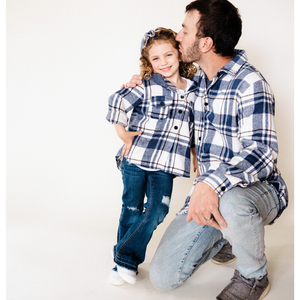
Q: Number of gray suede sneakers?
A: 2